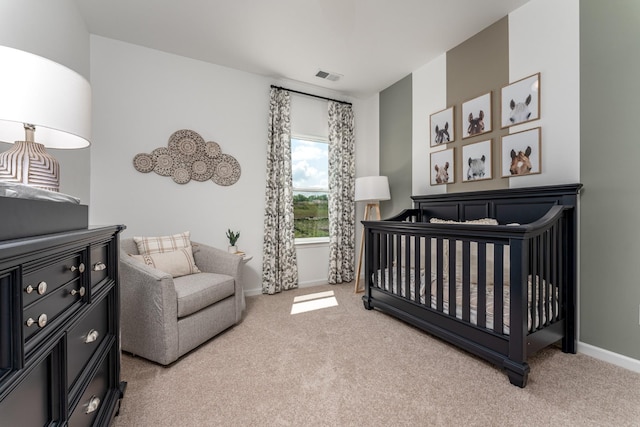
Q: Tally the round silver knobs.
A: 4